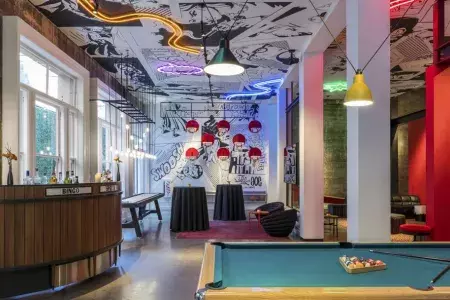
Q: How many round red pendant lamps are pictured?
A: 8